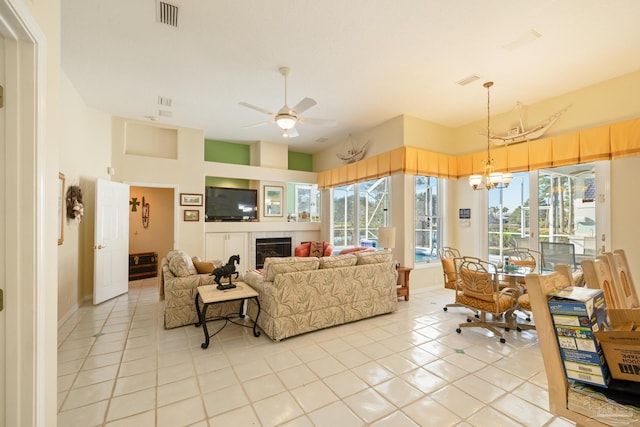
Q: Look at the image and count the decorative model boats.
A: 2